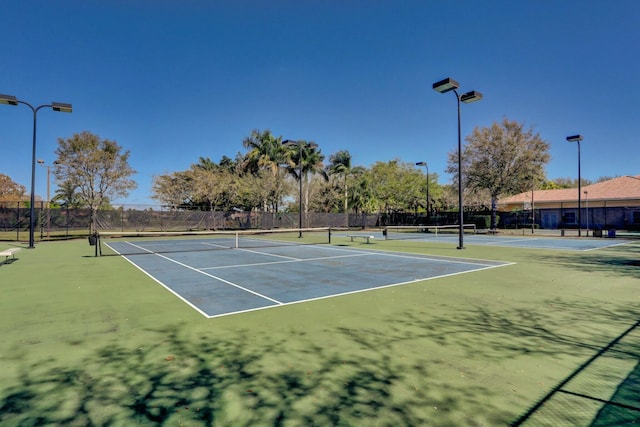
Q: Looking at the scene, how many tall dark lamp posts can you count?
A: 5